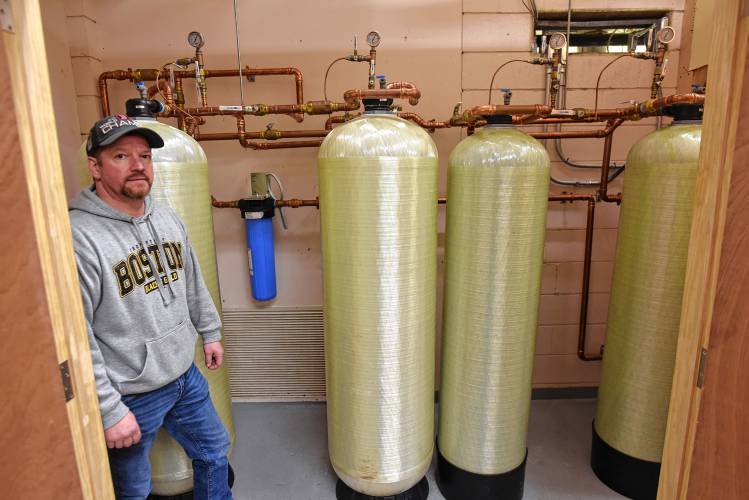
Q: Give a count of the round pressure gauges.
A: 4